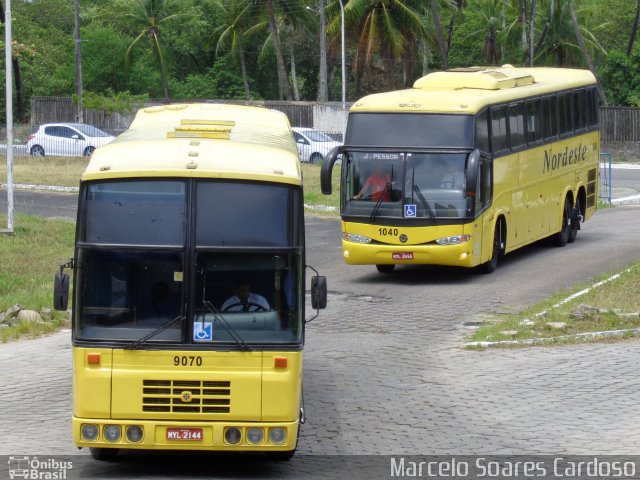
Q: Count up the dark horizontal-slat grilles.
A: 1